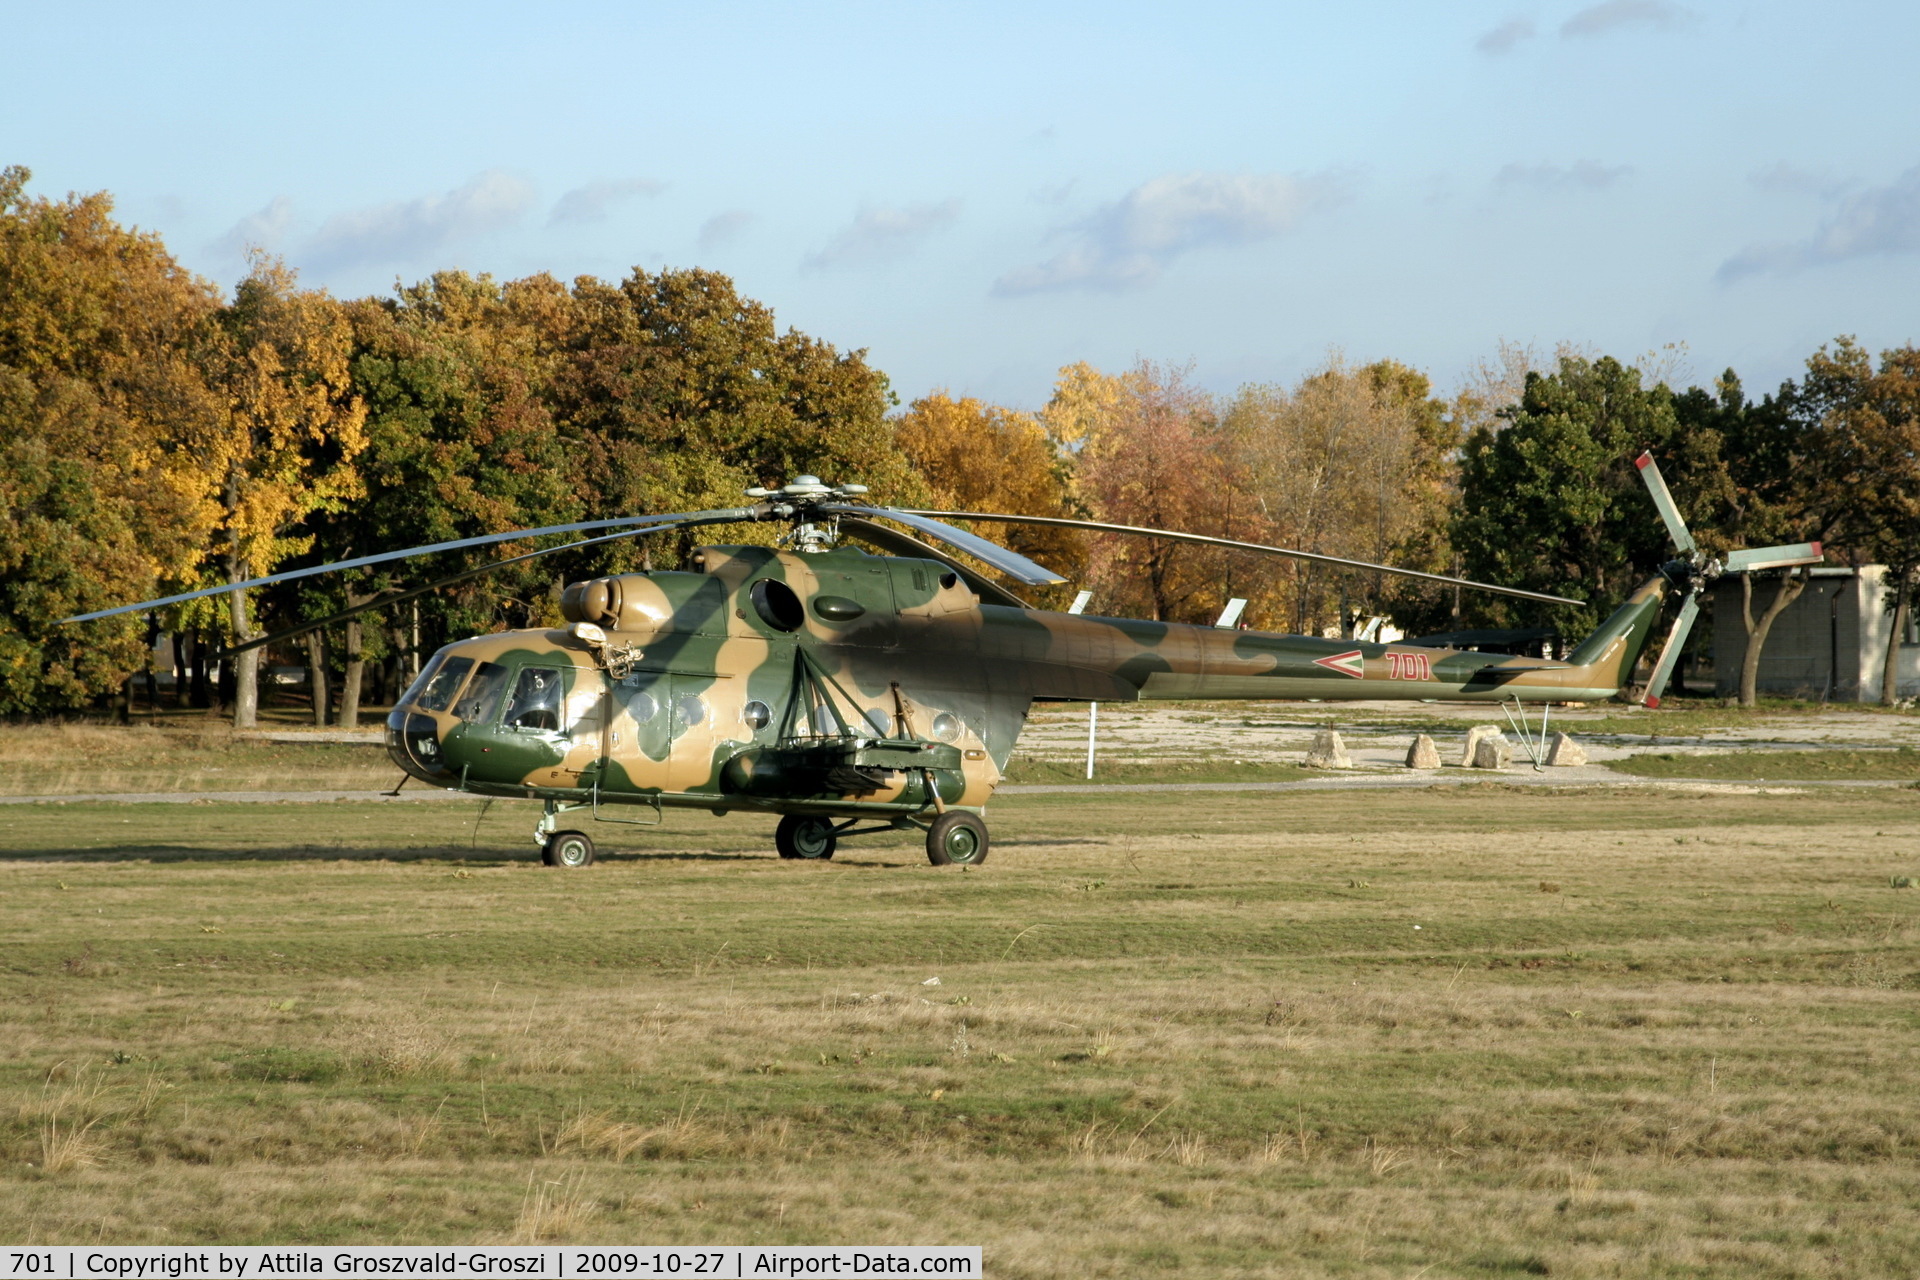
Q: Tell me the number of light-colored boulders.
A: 5